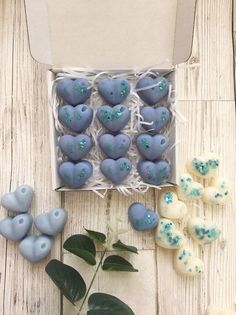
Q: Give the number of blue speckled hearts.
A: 13